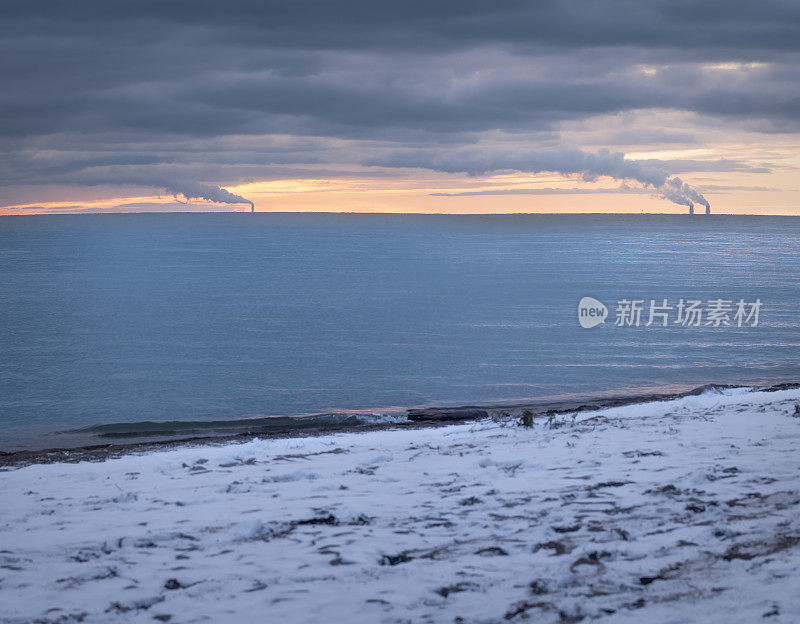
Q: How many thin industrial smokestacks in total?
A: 3